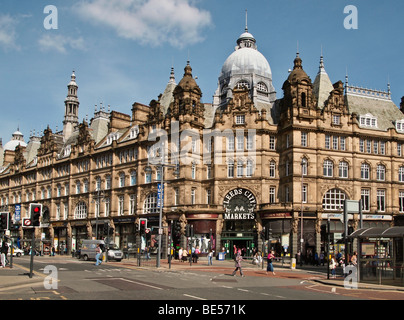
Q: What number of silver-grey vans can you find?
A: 1